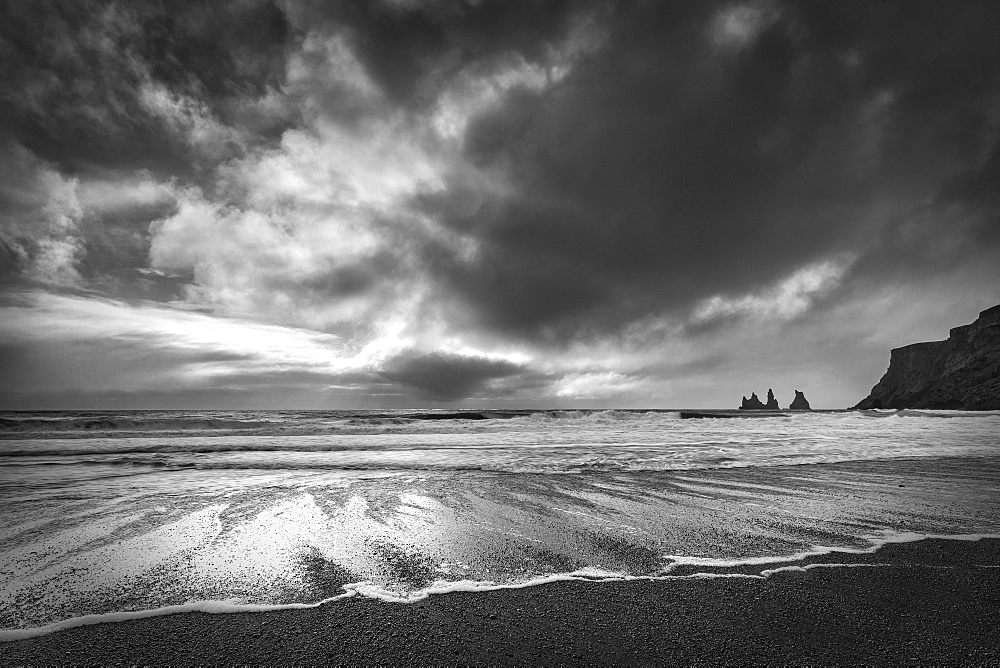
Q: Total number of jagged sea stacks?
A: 3